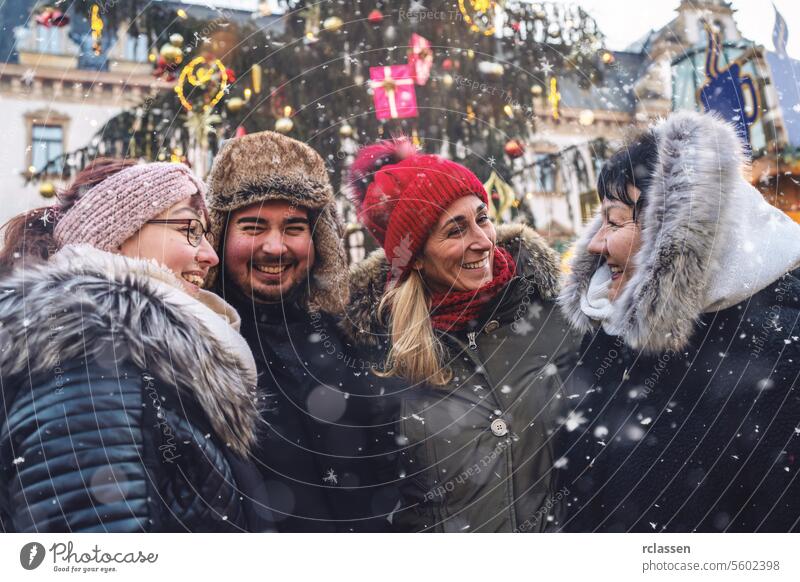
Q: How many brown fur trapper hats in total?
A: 1